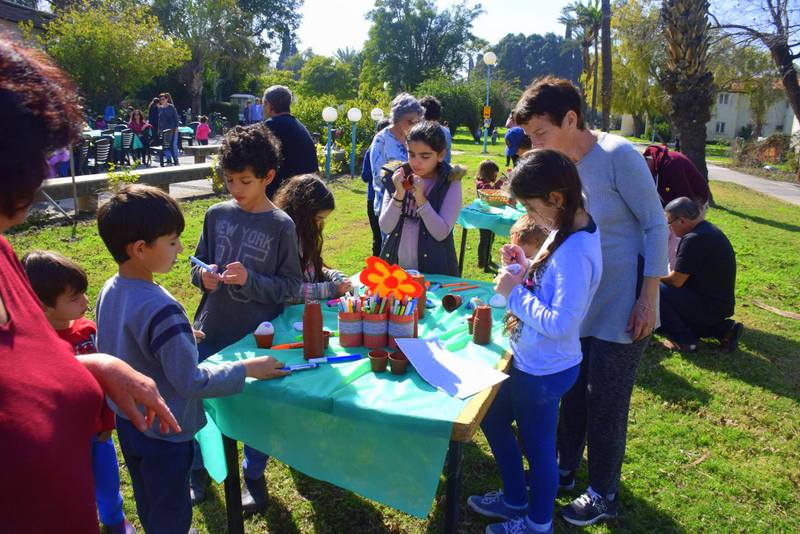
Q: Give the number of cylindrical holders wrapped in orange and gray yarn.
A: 3